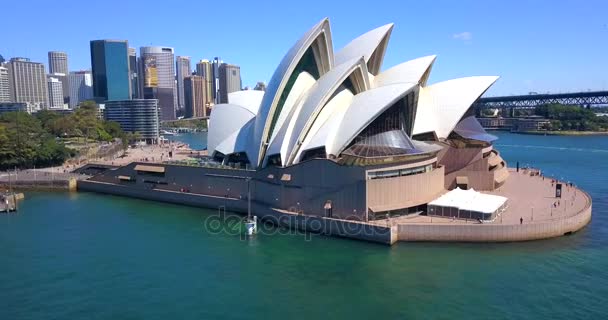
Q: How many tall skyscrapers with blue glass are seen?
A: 1